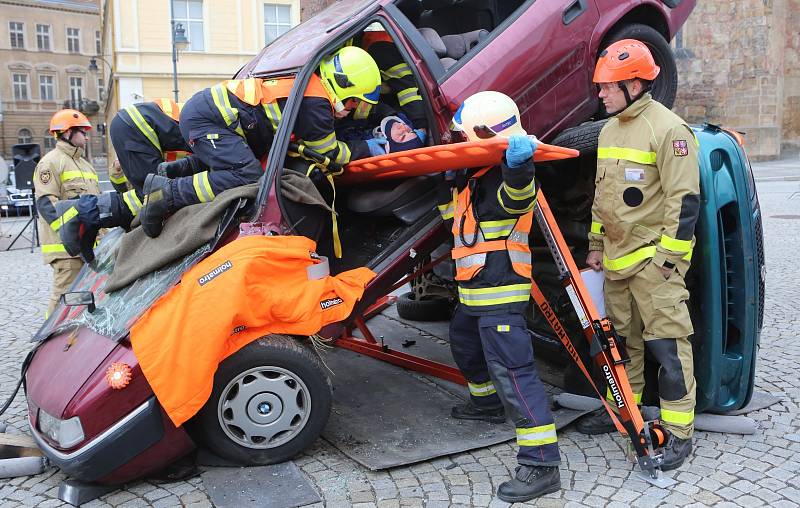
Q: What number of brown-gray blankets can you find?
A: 1